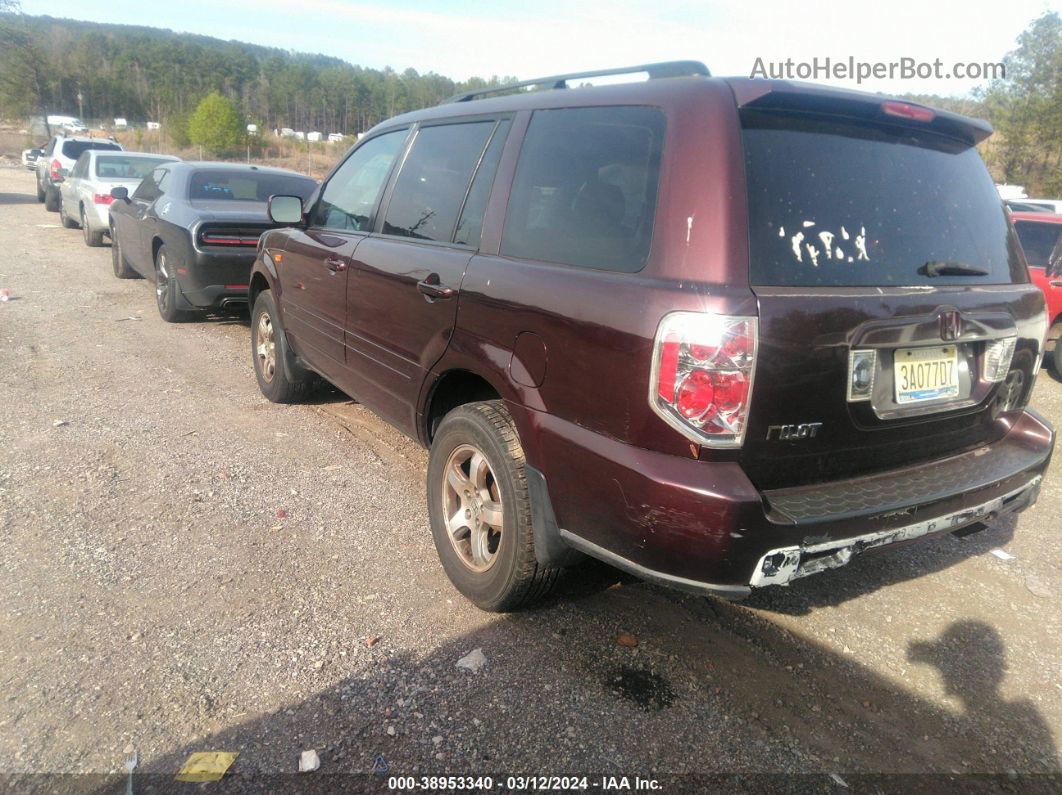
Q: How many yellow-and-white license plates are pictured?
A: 1